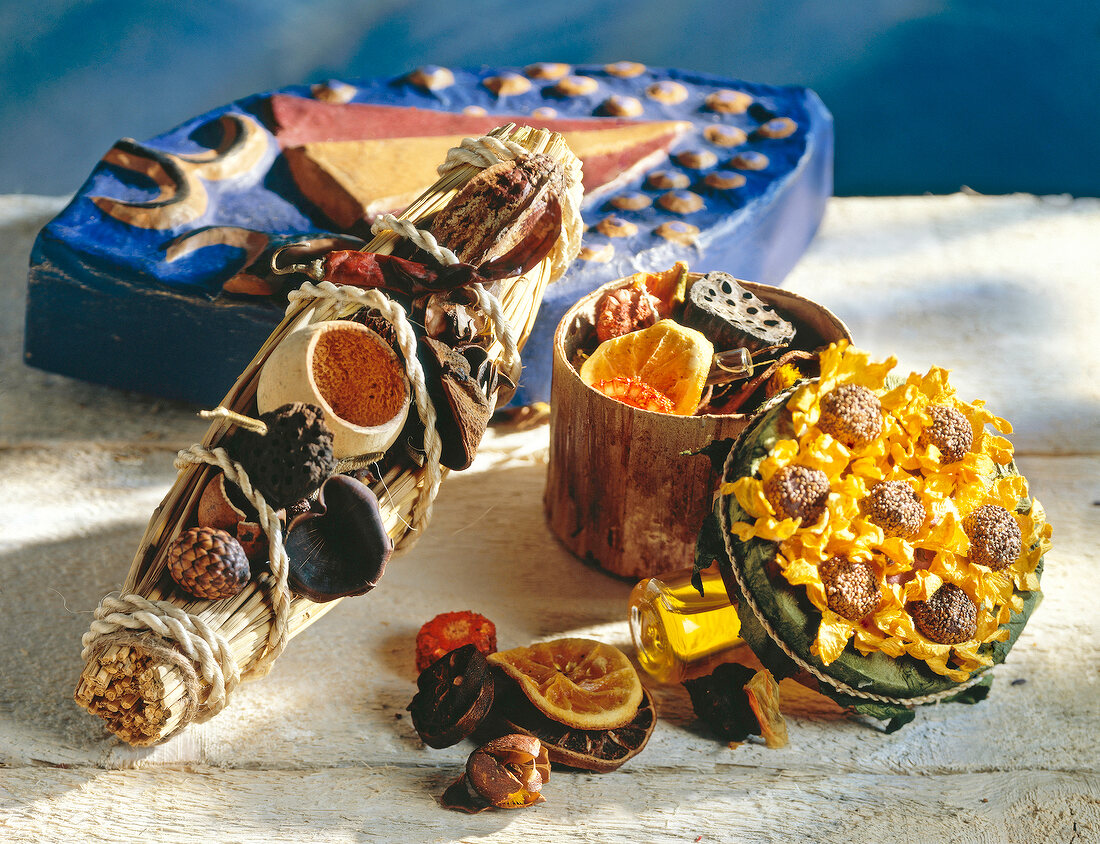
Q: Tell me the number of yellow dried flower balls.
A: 7